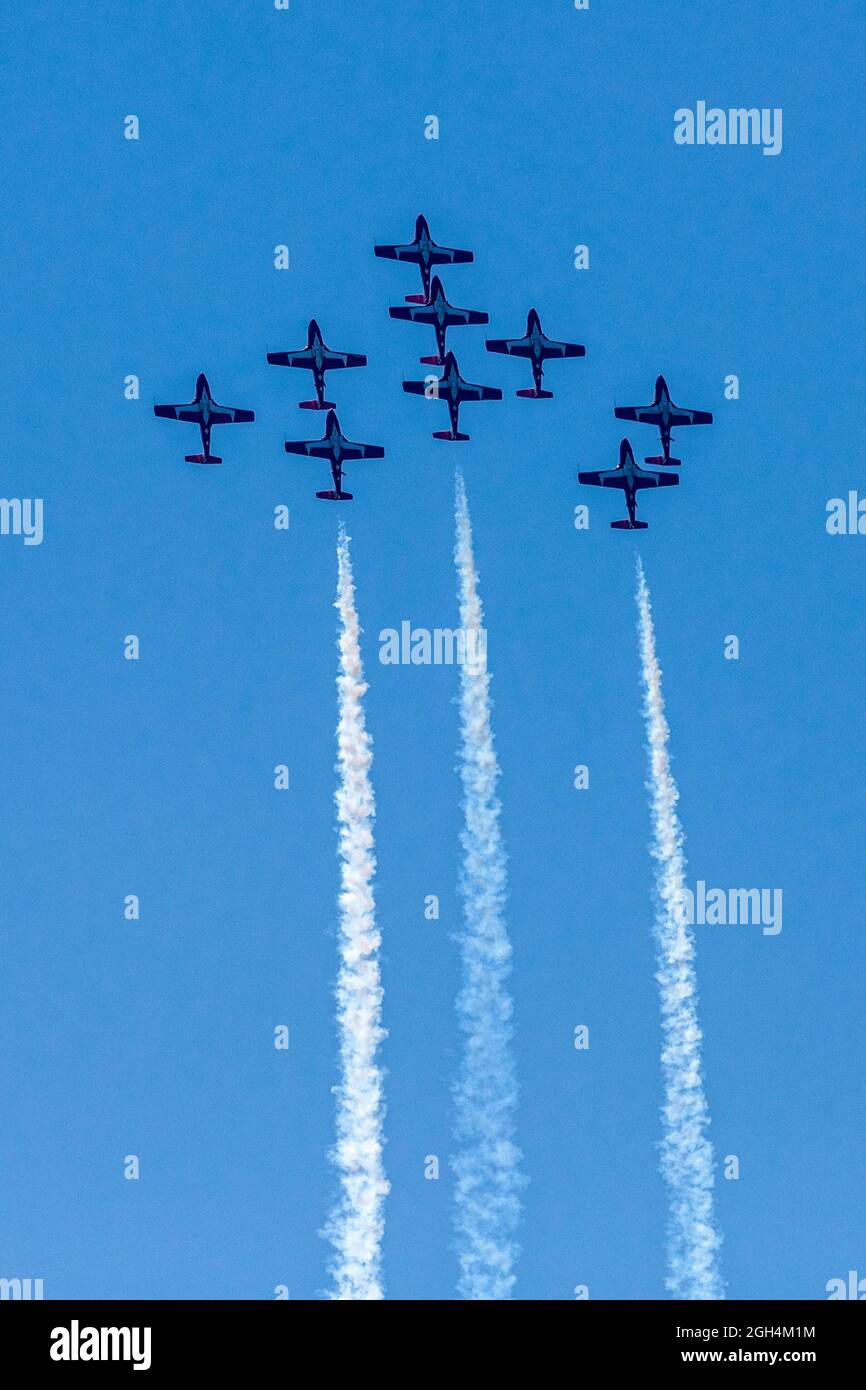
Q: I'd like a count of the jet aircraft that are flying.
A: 9